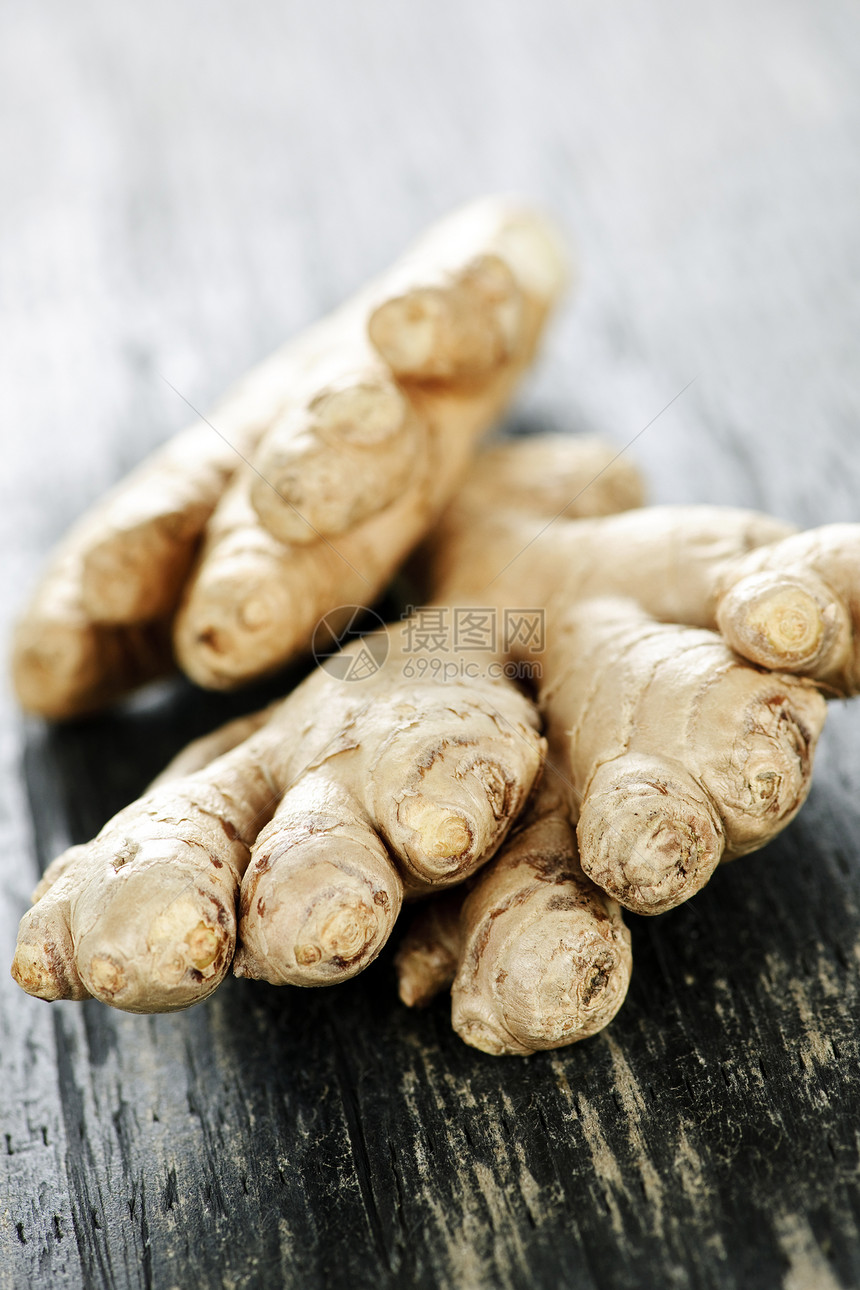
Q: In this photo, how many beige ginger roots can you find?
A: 2